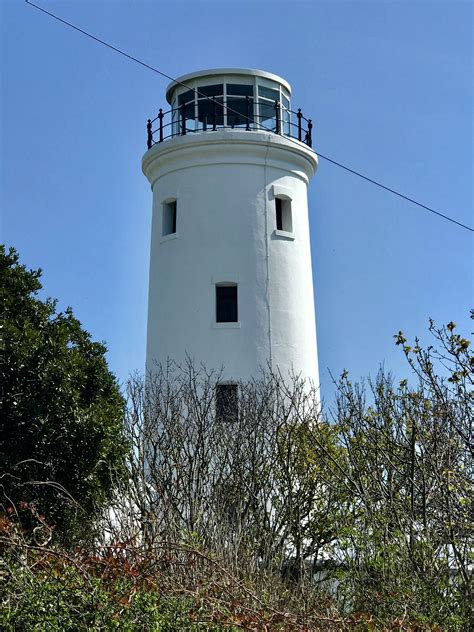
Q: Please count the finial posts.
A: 8